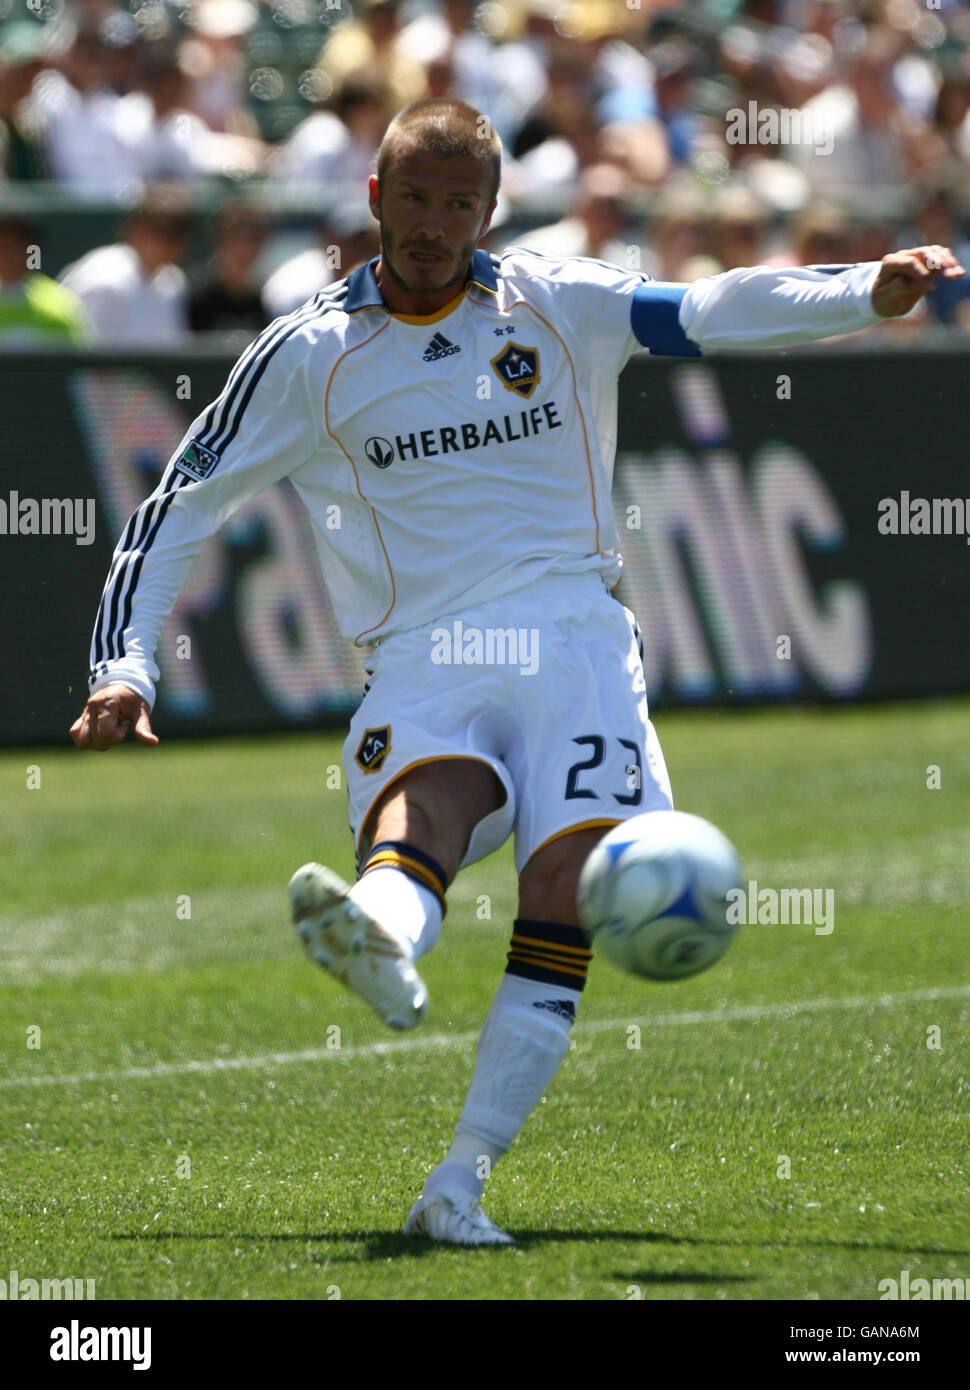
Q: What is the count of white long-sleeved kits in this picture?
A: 1